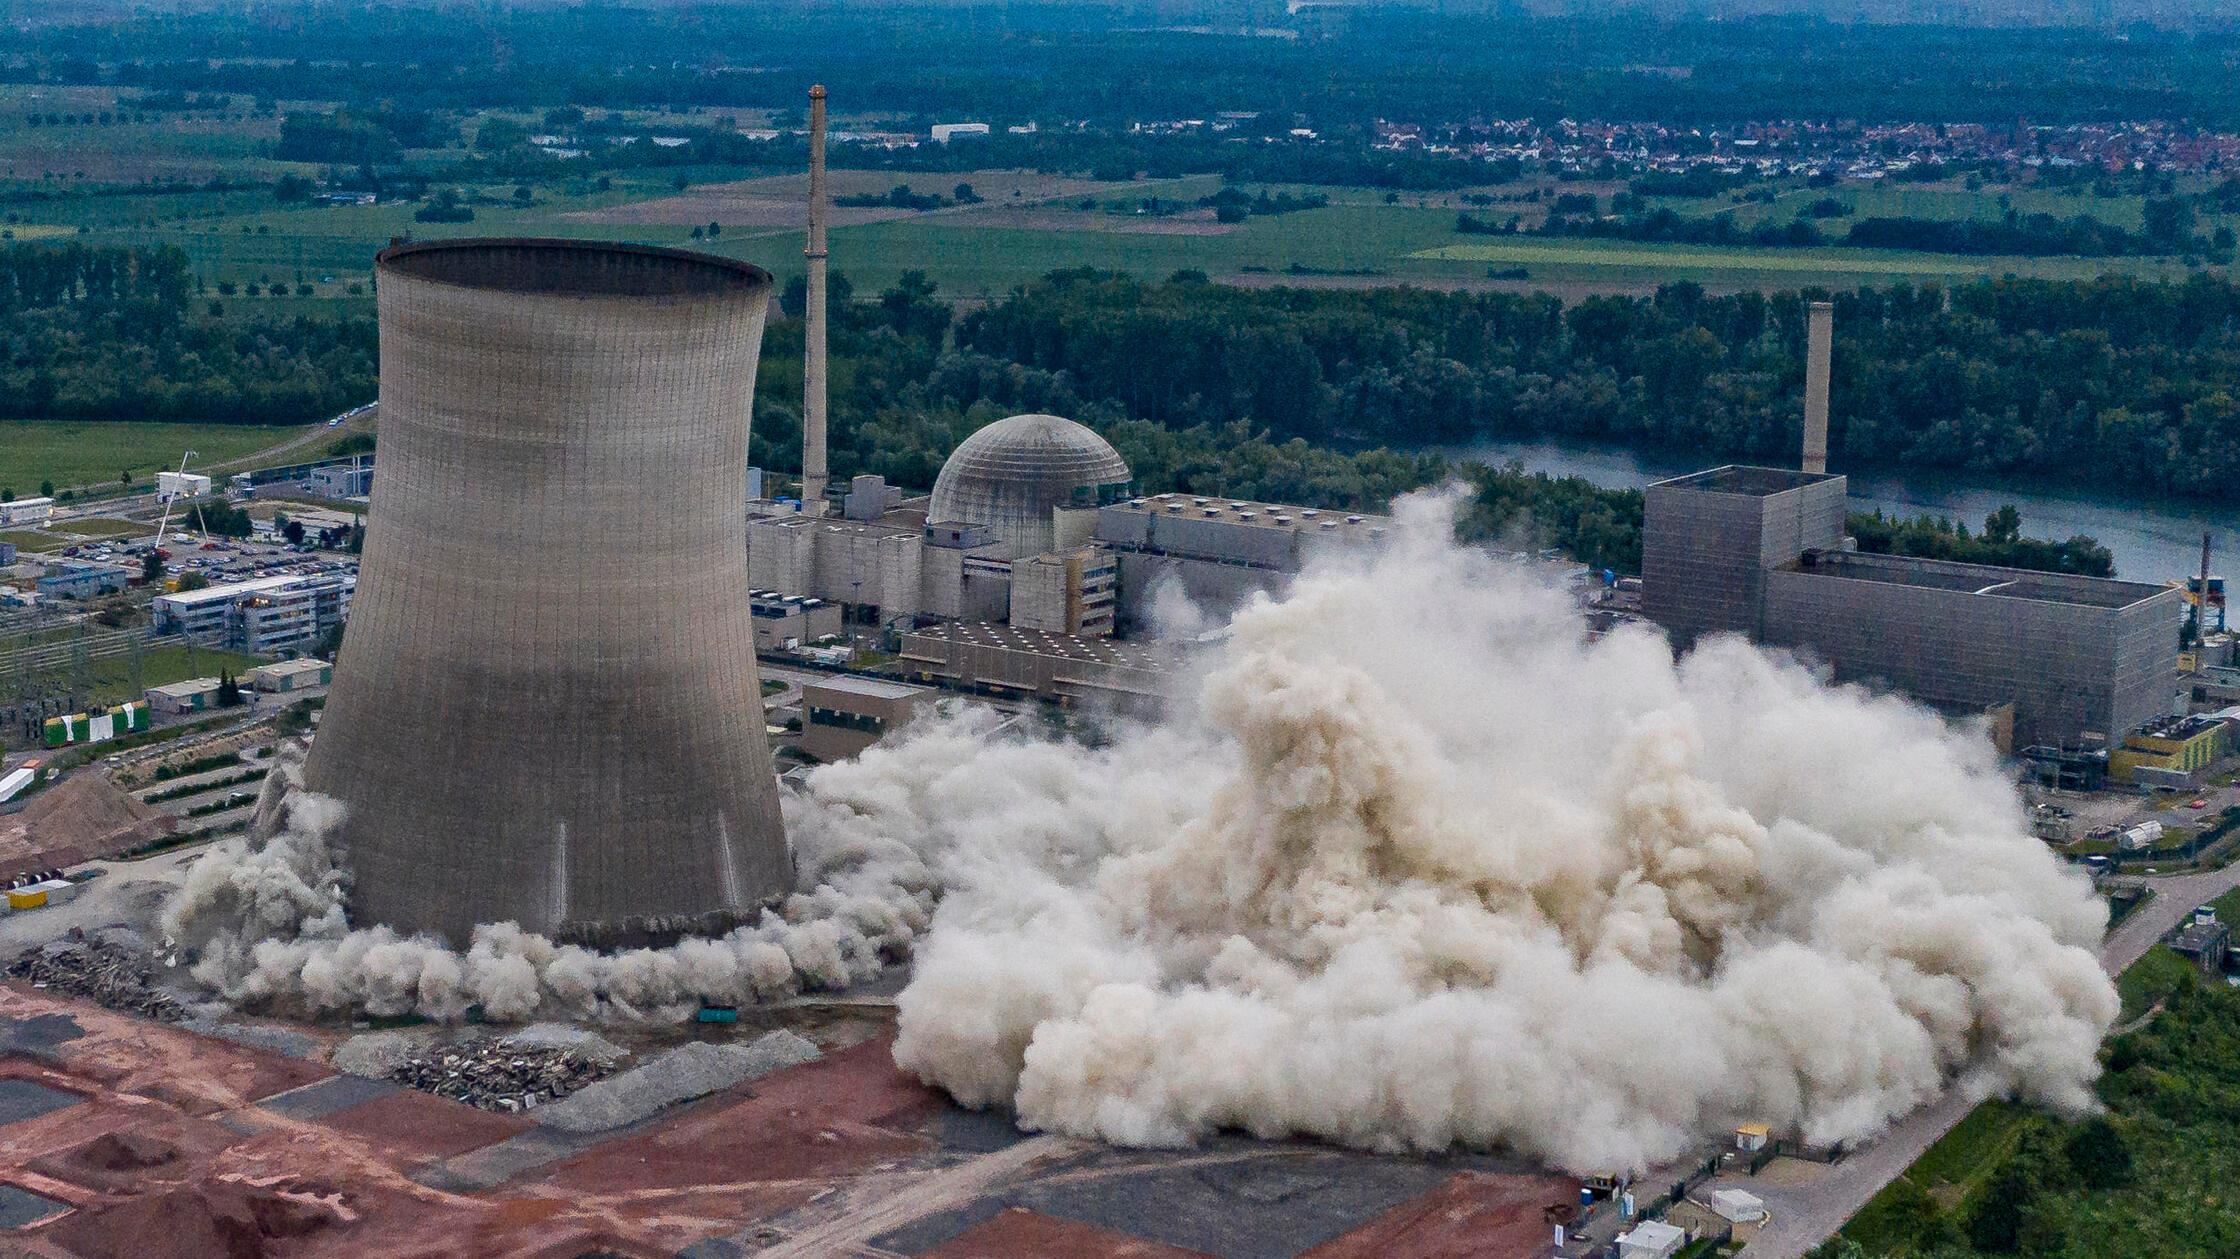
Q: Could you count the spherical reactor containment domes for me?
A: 1